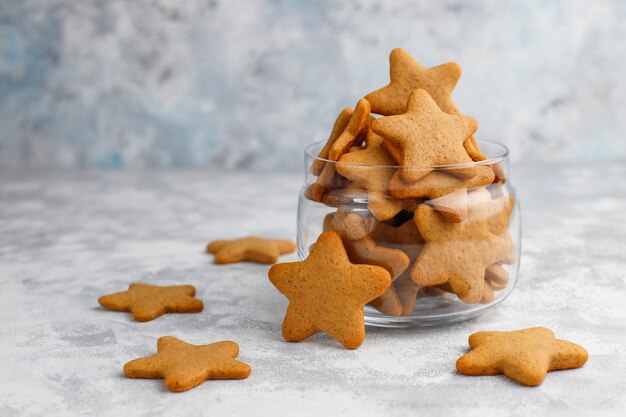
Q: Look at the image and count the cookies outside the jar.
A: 5